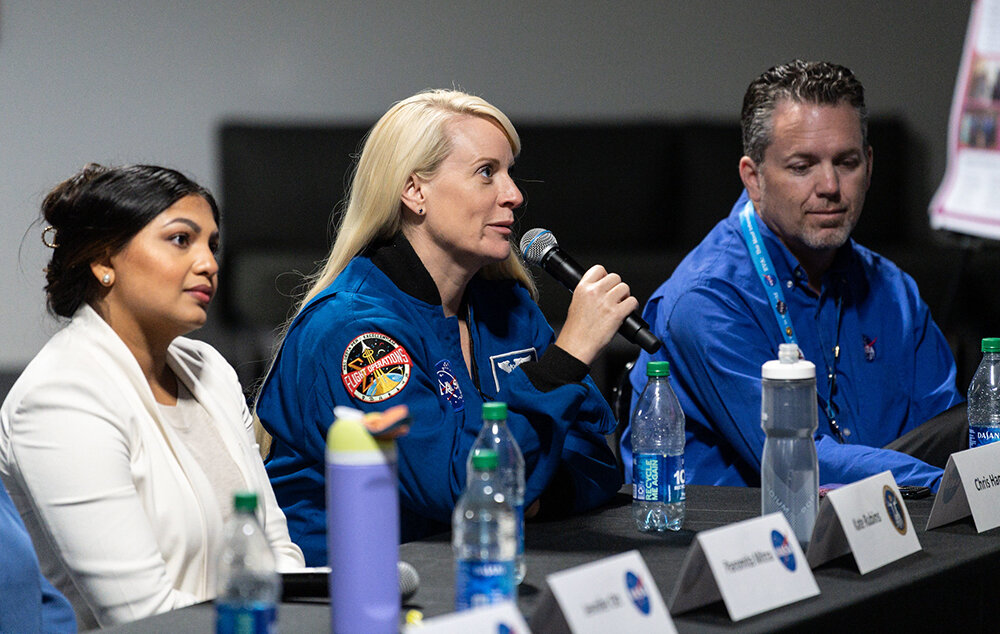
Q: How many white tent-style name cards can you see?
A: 5